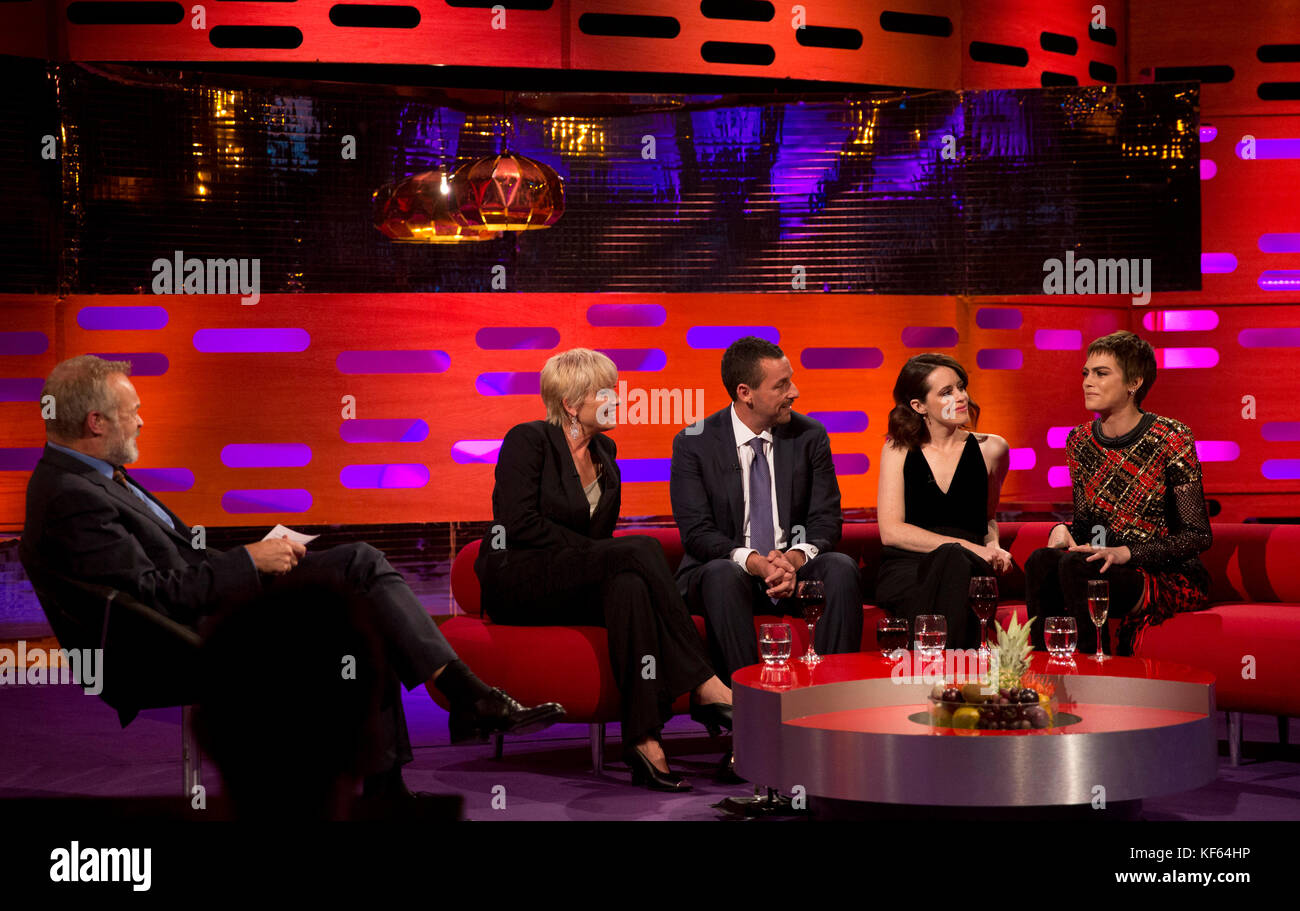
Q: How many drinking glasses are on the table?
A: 7